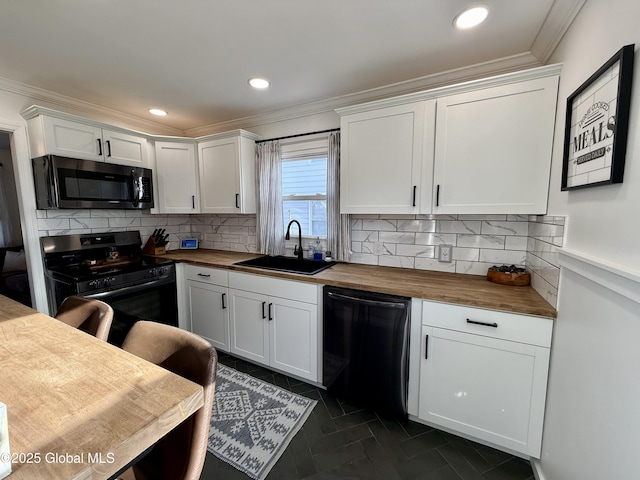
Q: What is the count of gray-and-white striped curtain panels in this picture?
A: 2